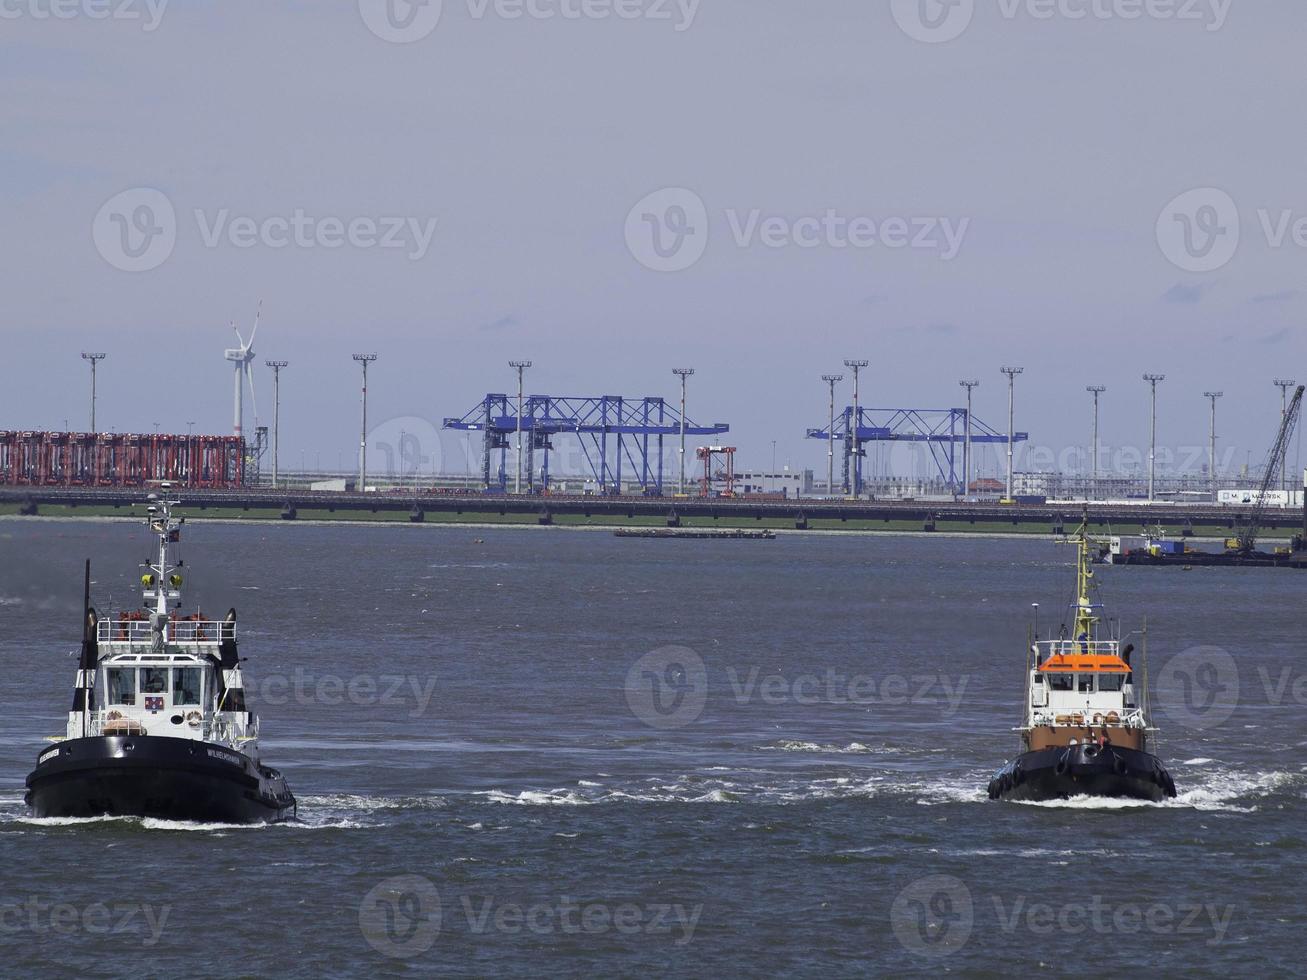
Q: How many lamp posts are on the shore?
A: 13